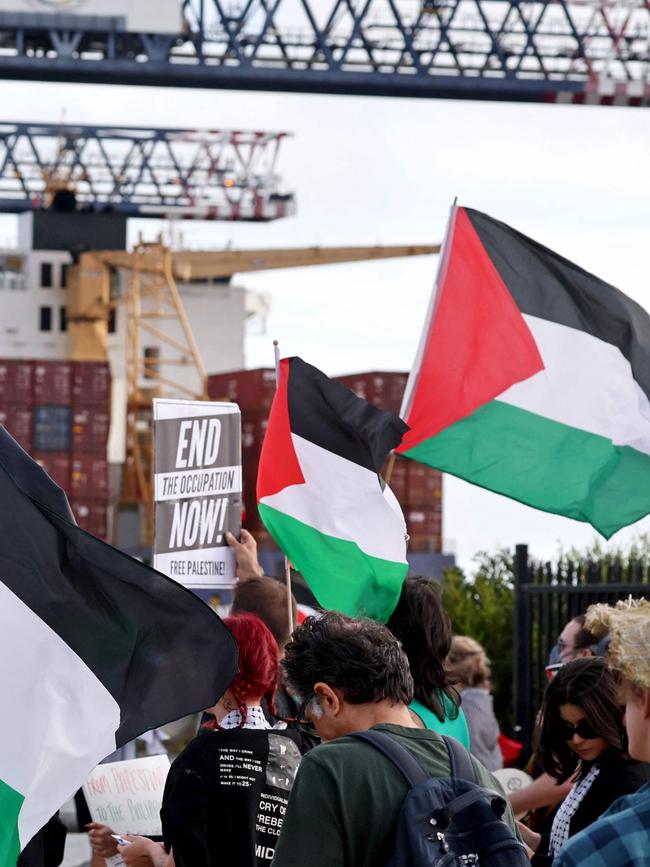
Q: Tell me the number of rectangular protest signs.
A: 2